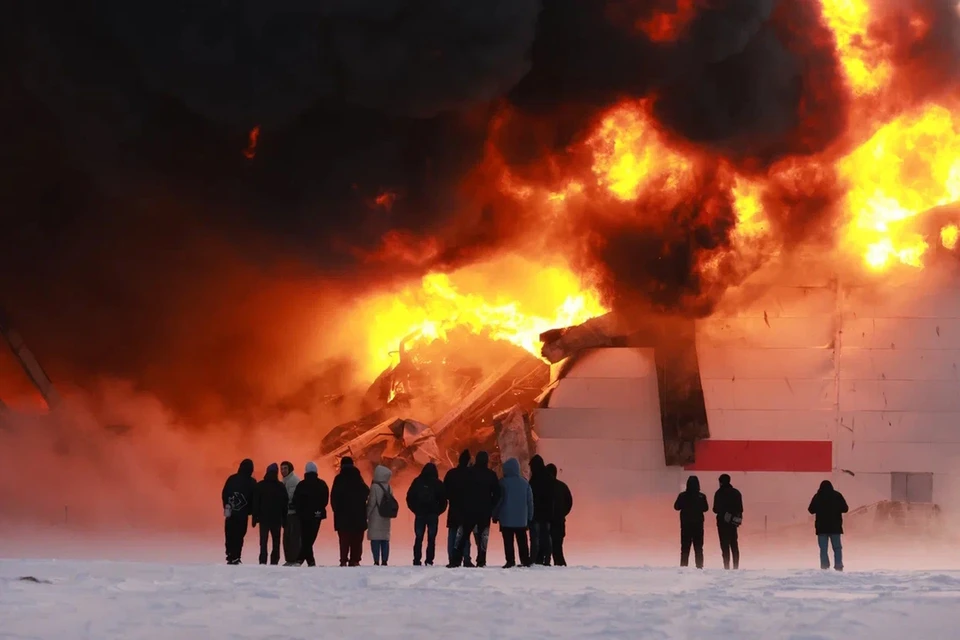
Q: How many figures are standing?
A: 15